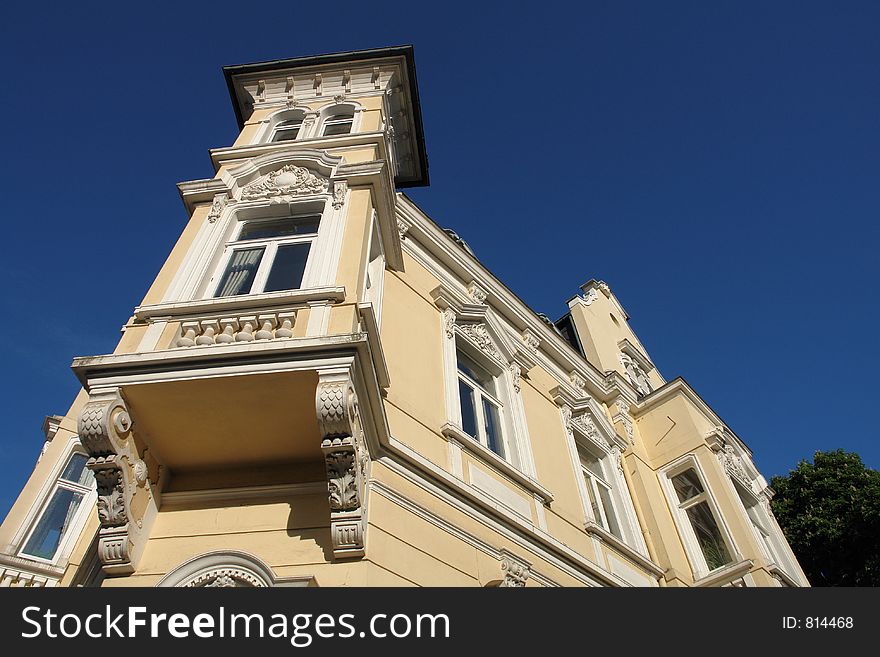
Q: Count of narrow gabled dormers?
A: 1